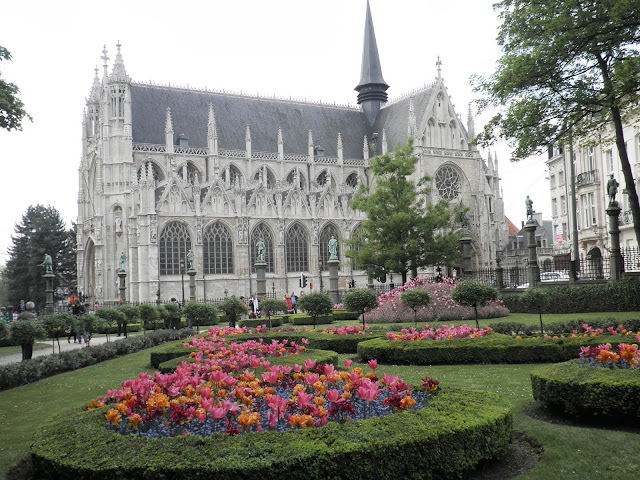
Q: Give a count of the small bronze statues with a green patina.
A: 8